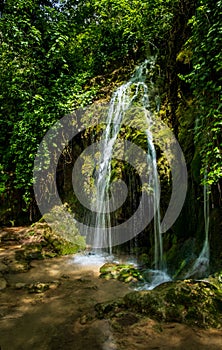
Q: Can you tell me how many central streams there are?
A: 2